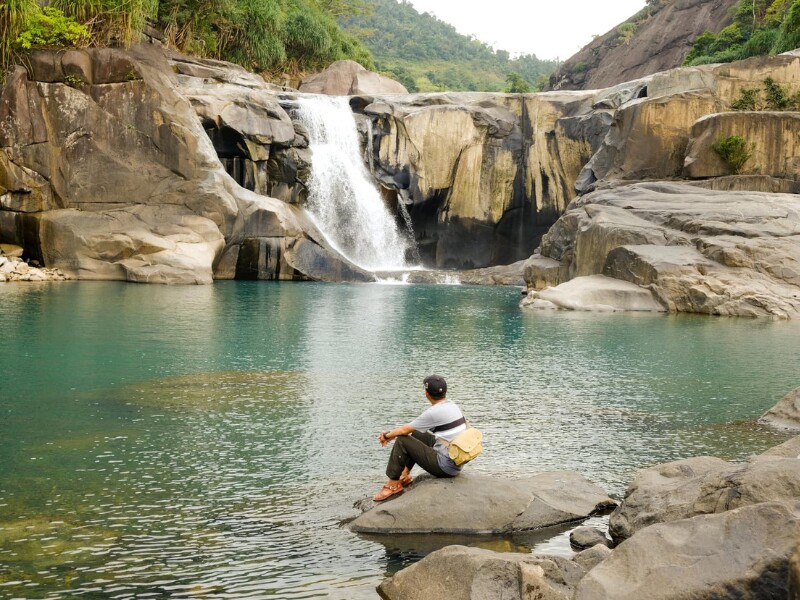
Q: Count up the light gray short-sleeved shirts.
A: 1